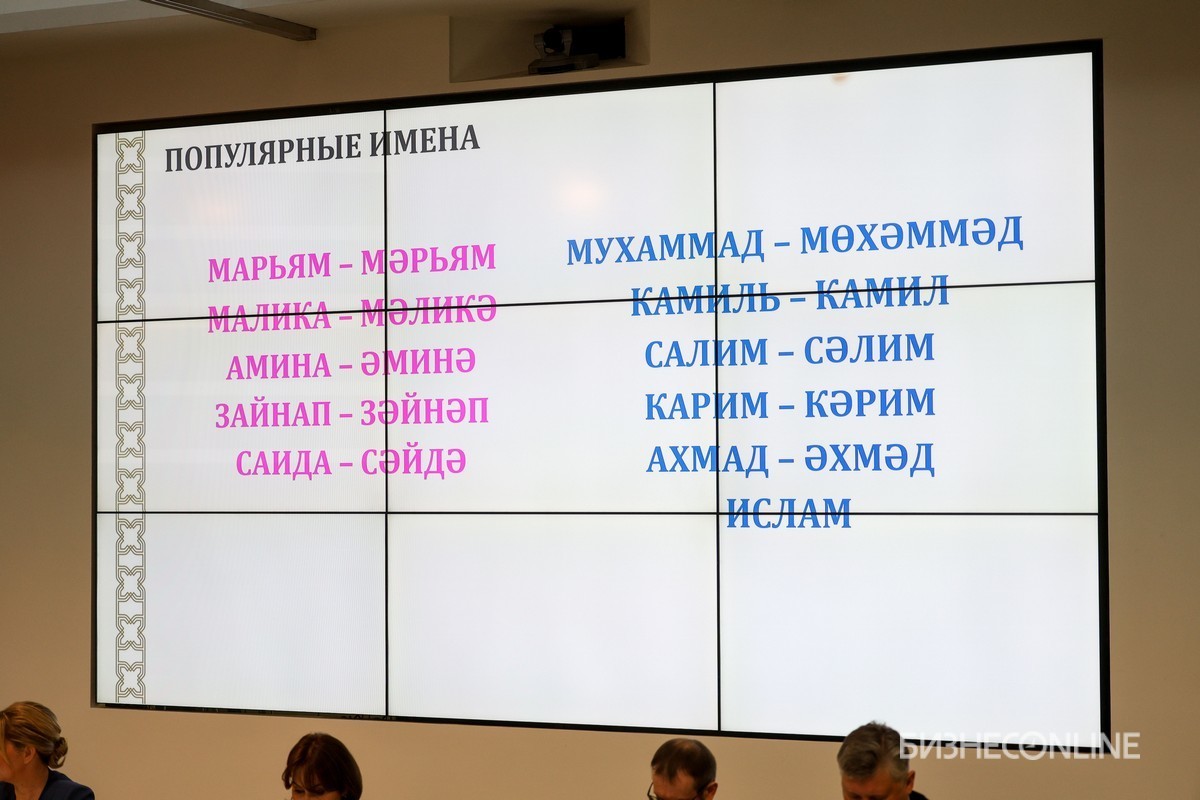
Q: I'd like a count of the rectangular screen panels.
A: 9